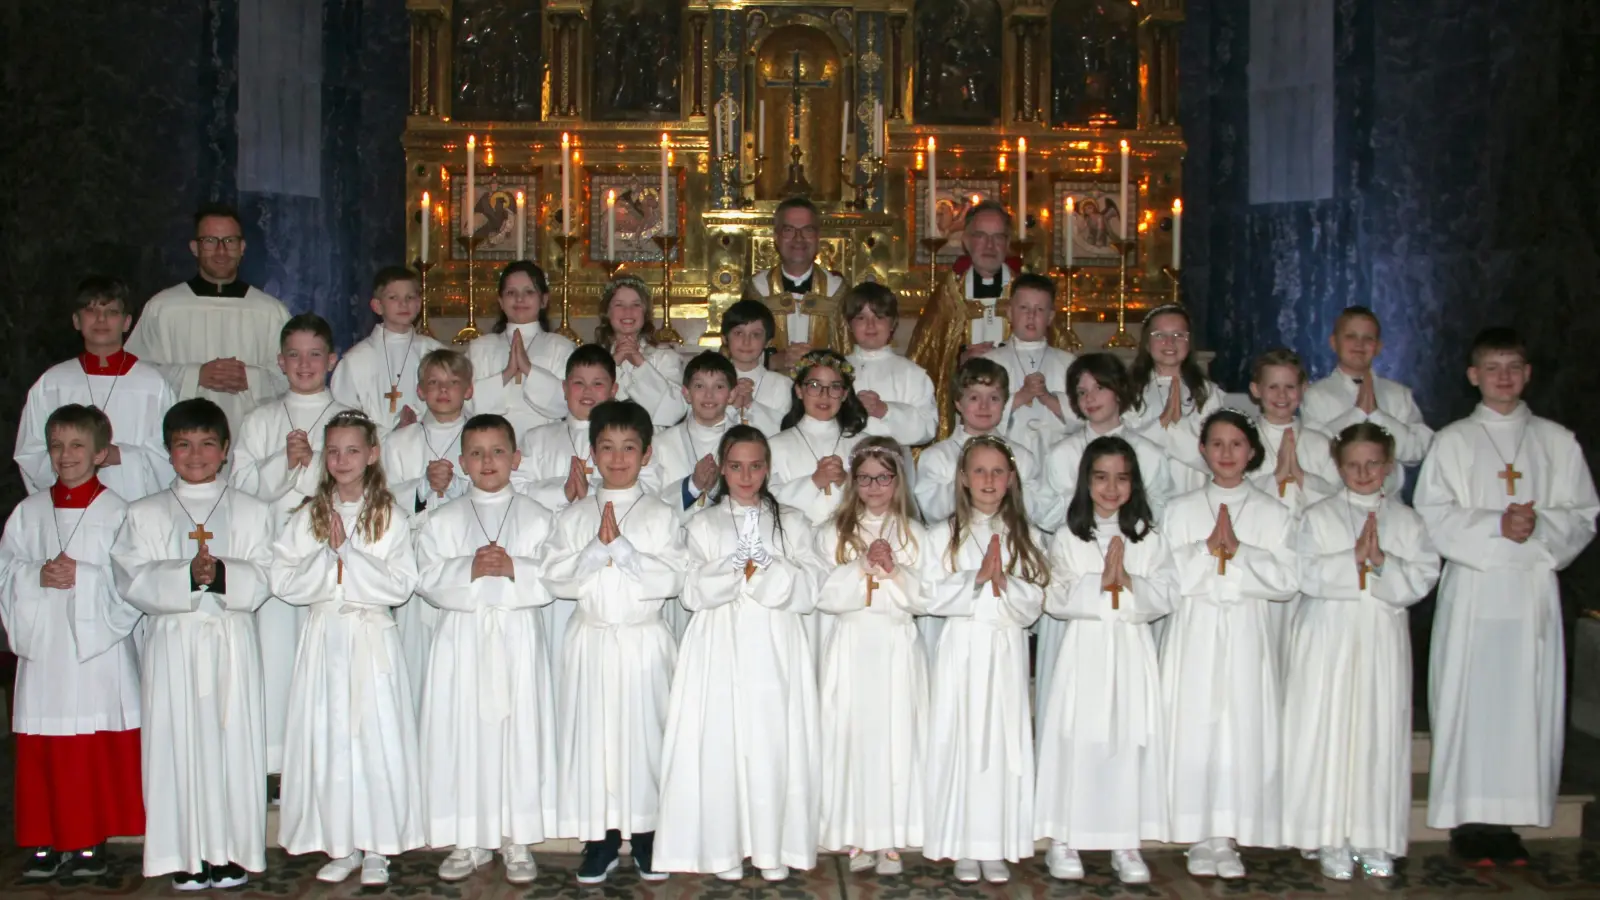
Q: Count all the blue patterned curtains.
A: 2